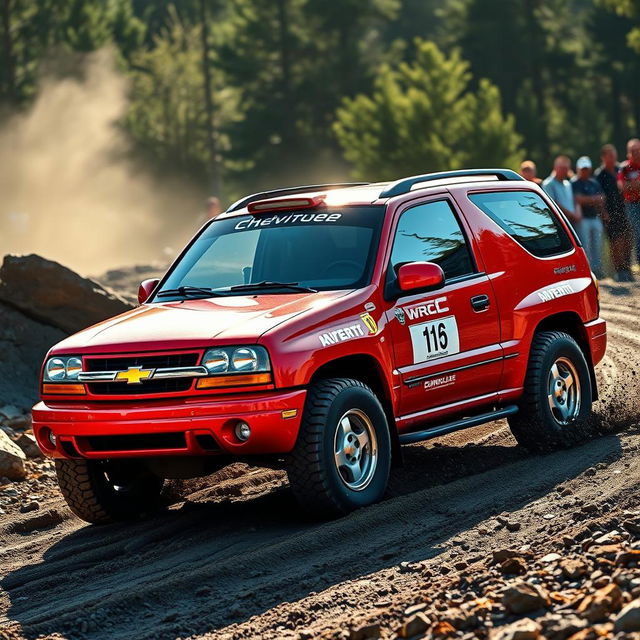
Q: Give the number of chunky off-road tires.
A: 3